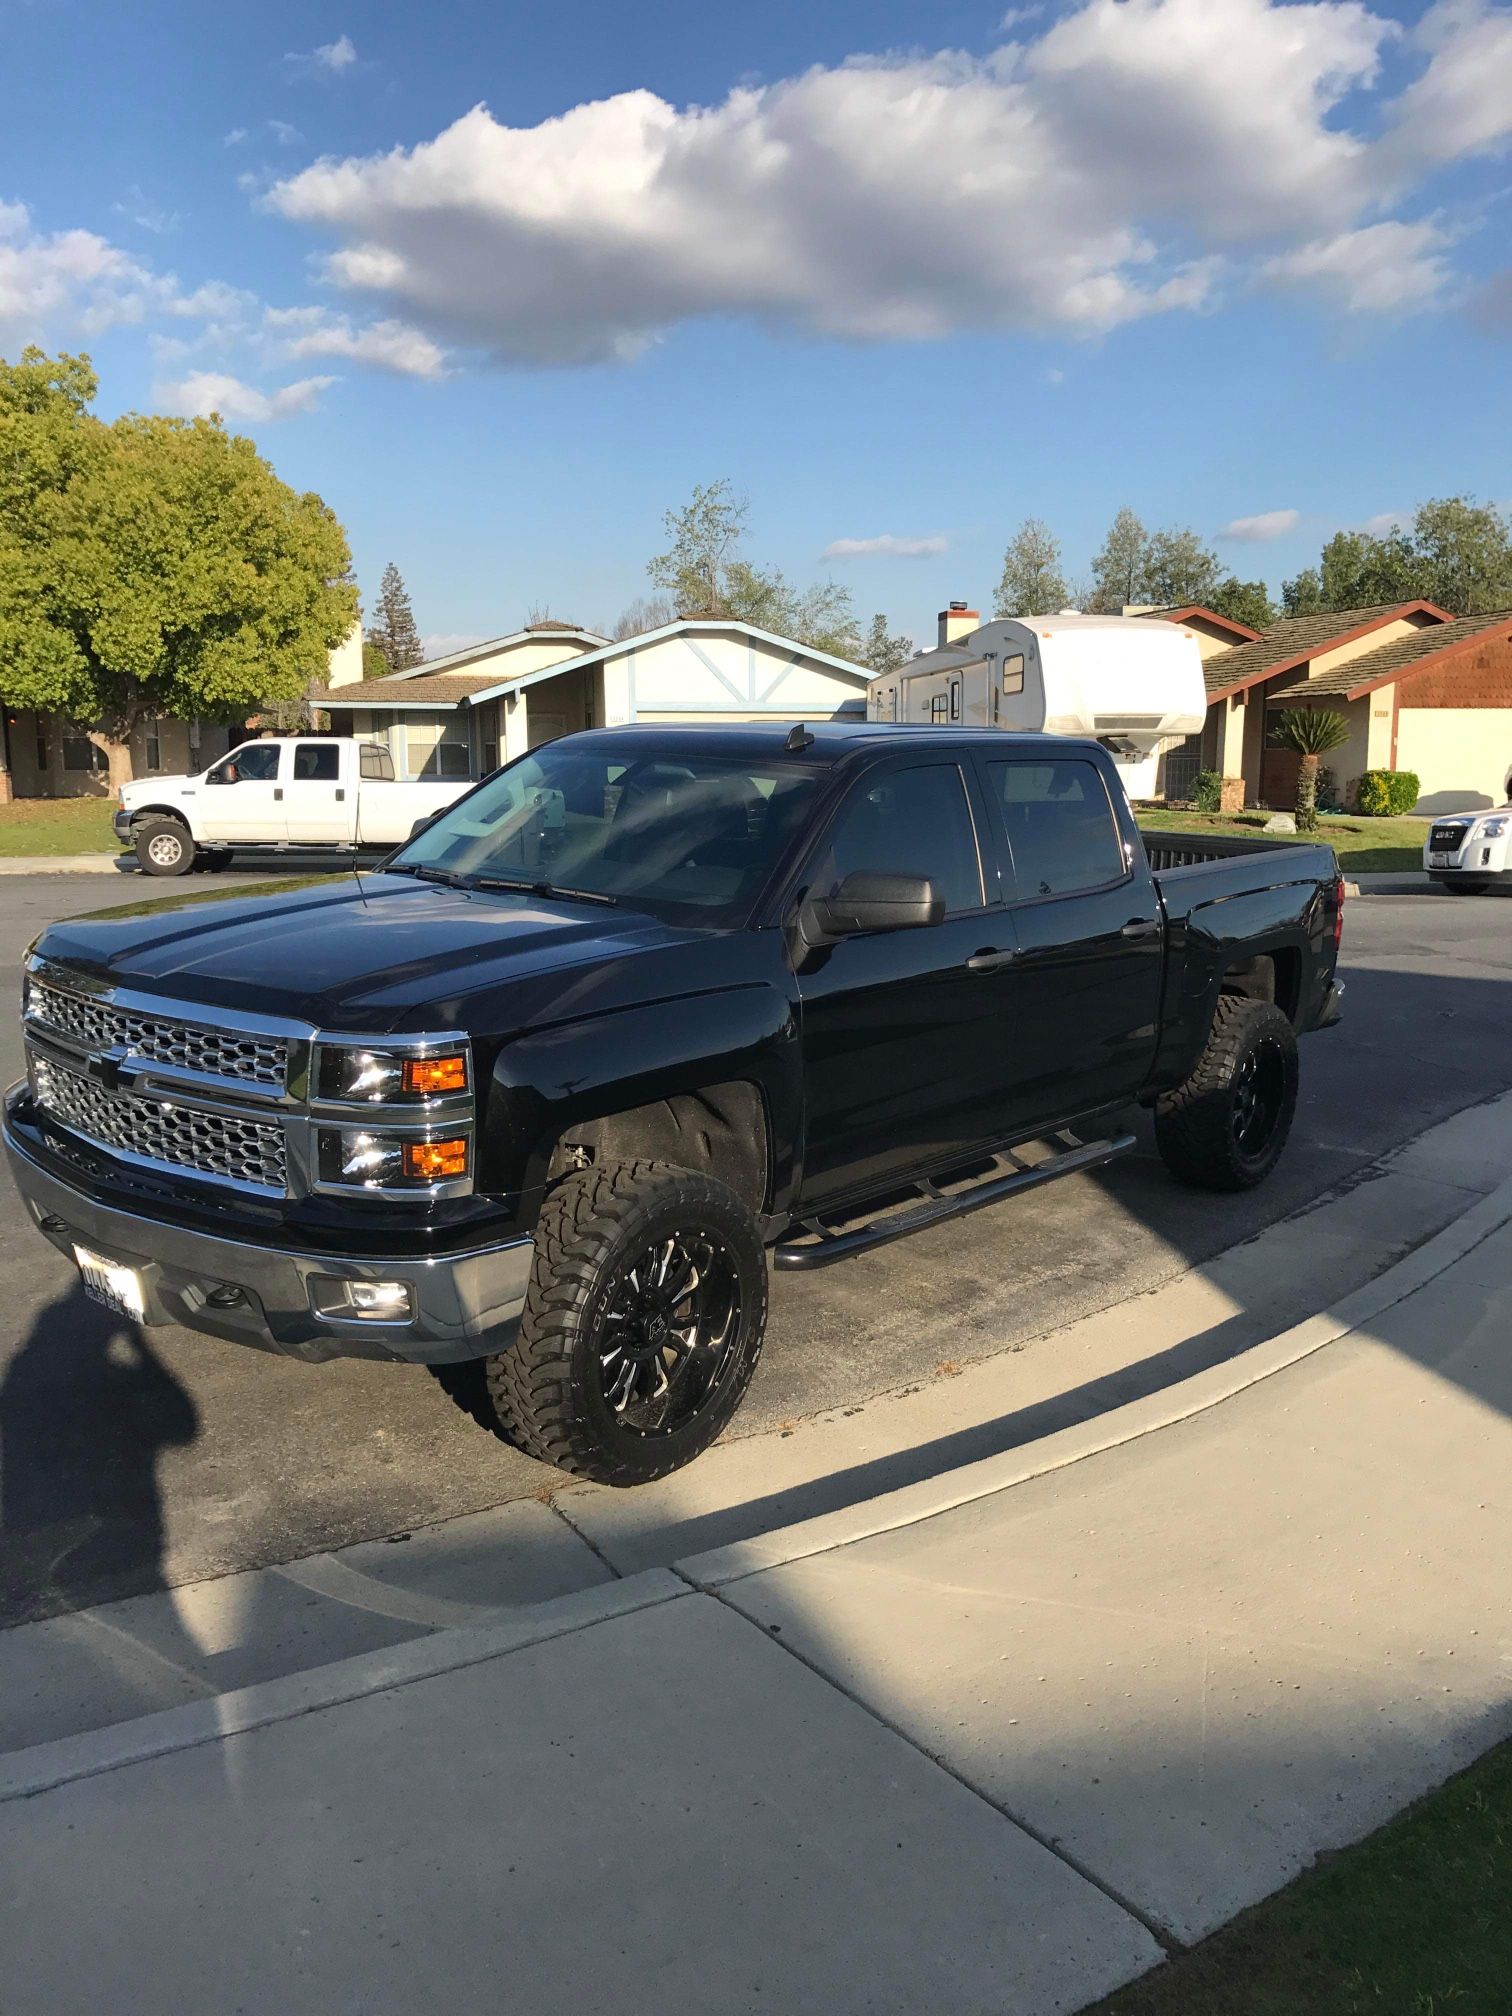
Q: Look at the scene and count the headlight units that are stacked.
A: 2